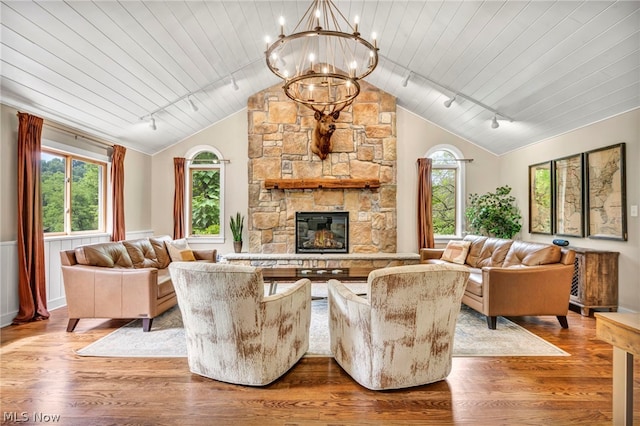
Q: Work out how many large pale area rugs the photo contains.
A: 1